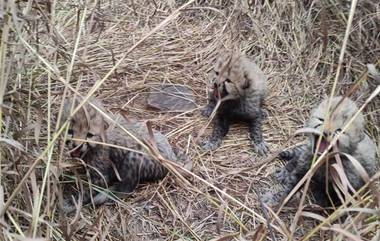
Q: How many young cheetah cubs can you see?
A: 3